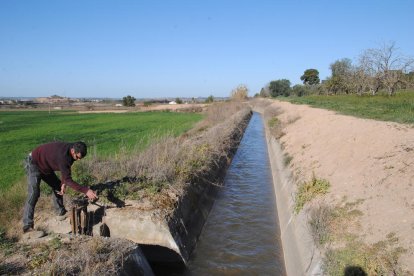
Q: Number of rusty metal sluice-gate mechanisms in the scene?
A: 1